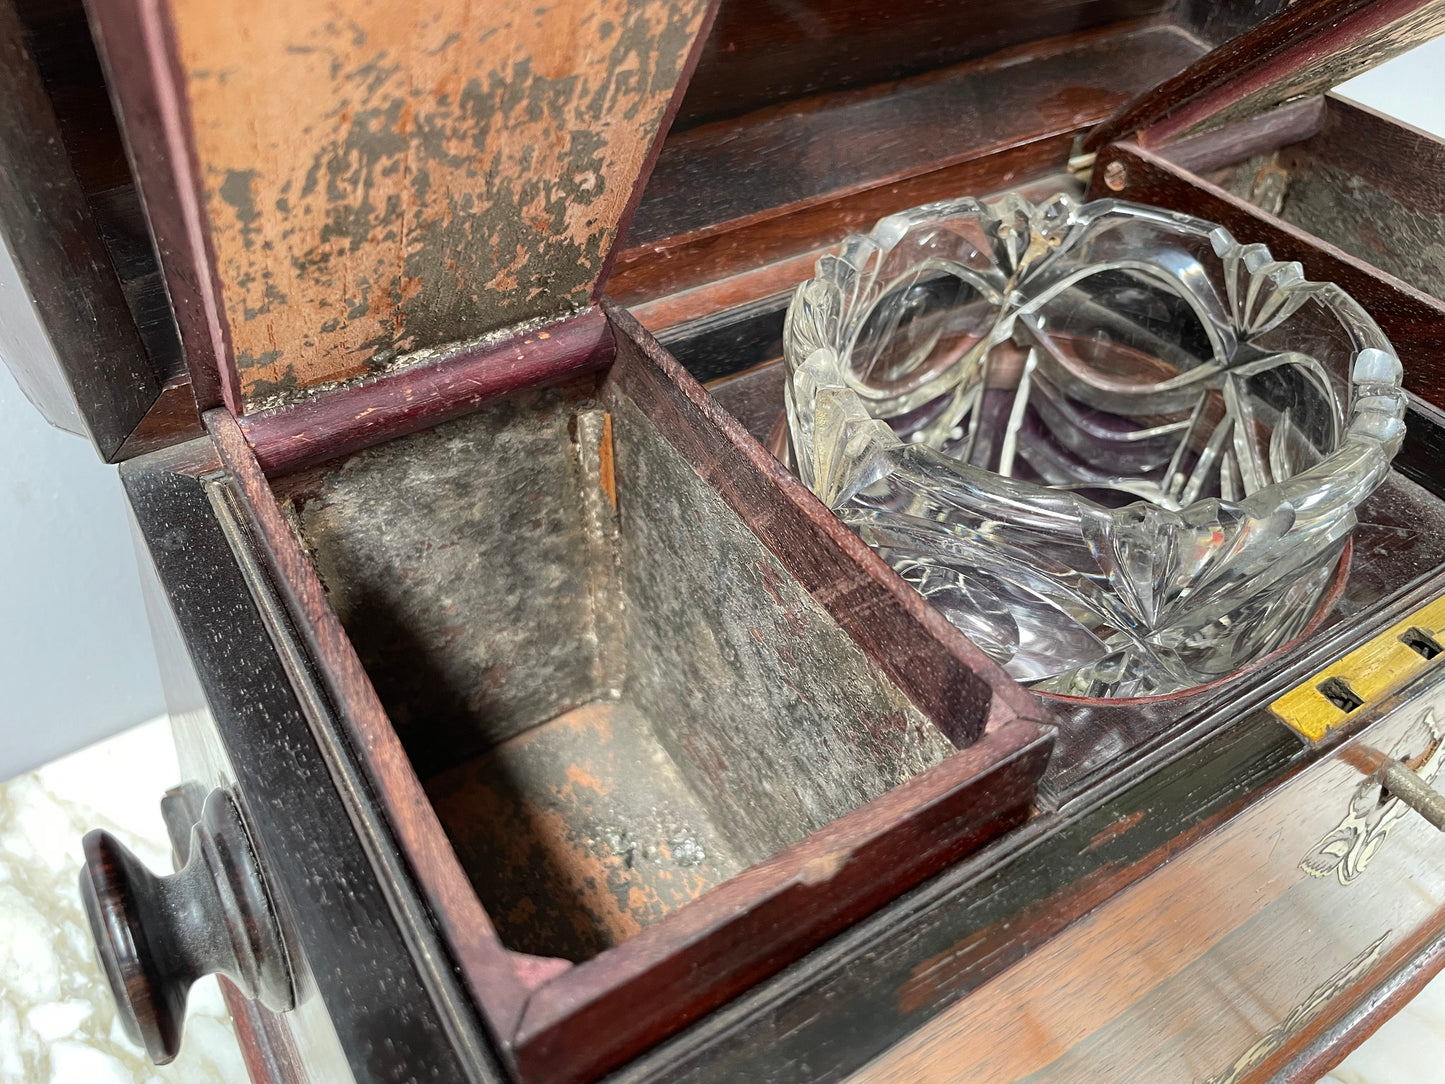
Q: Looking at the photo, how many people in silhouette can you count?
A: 0